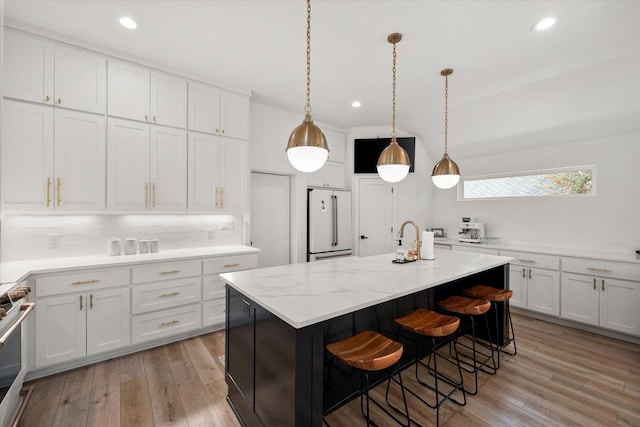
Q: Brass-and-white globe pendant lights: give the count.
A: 3